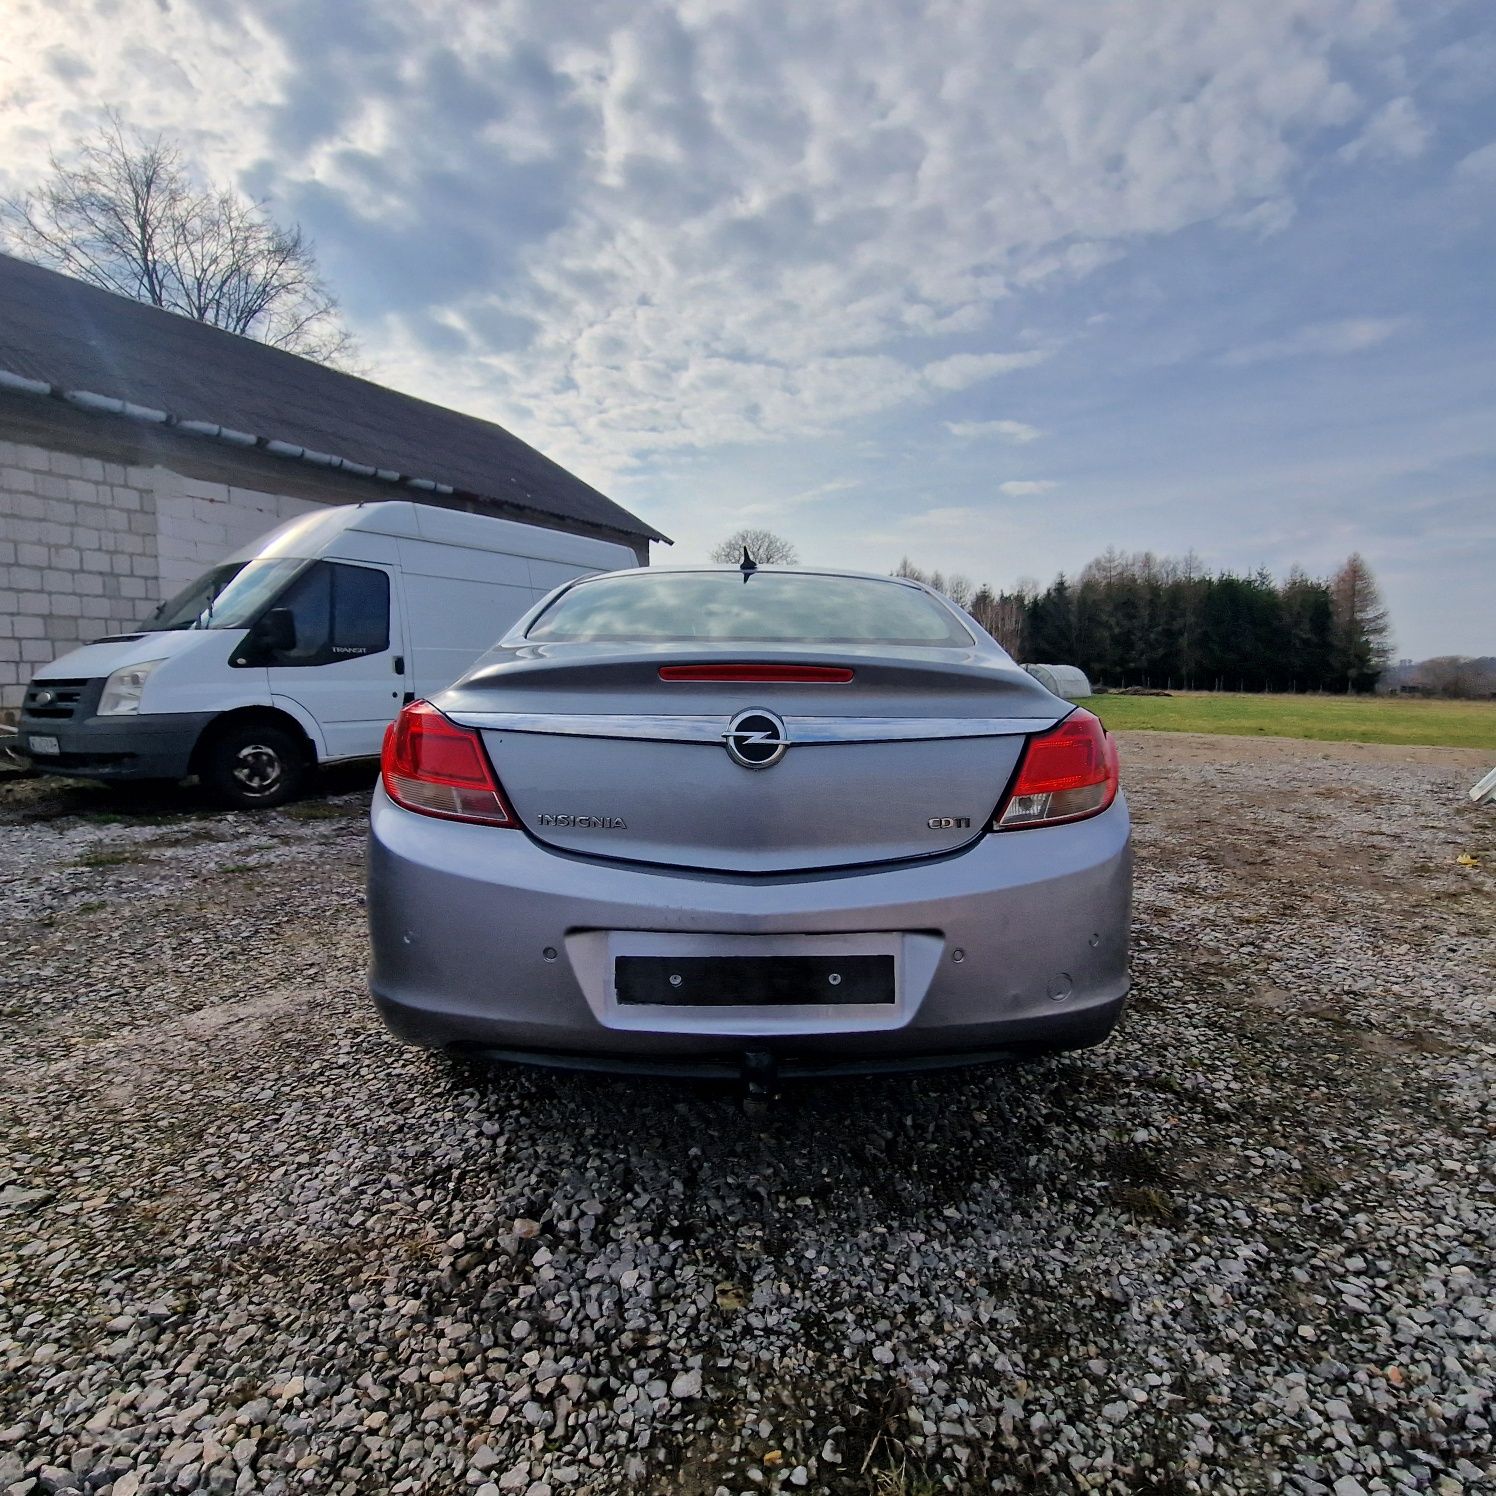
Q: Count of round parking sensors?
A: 4